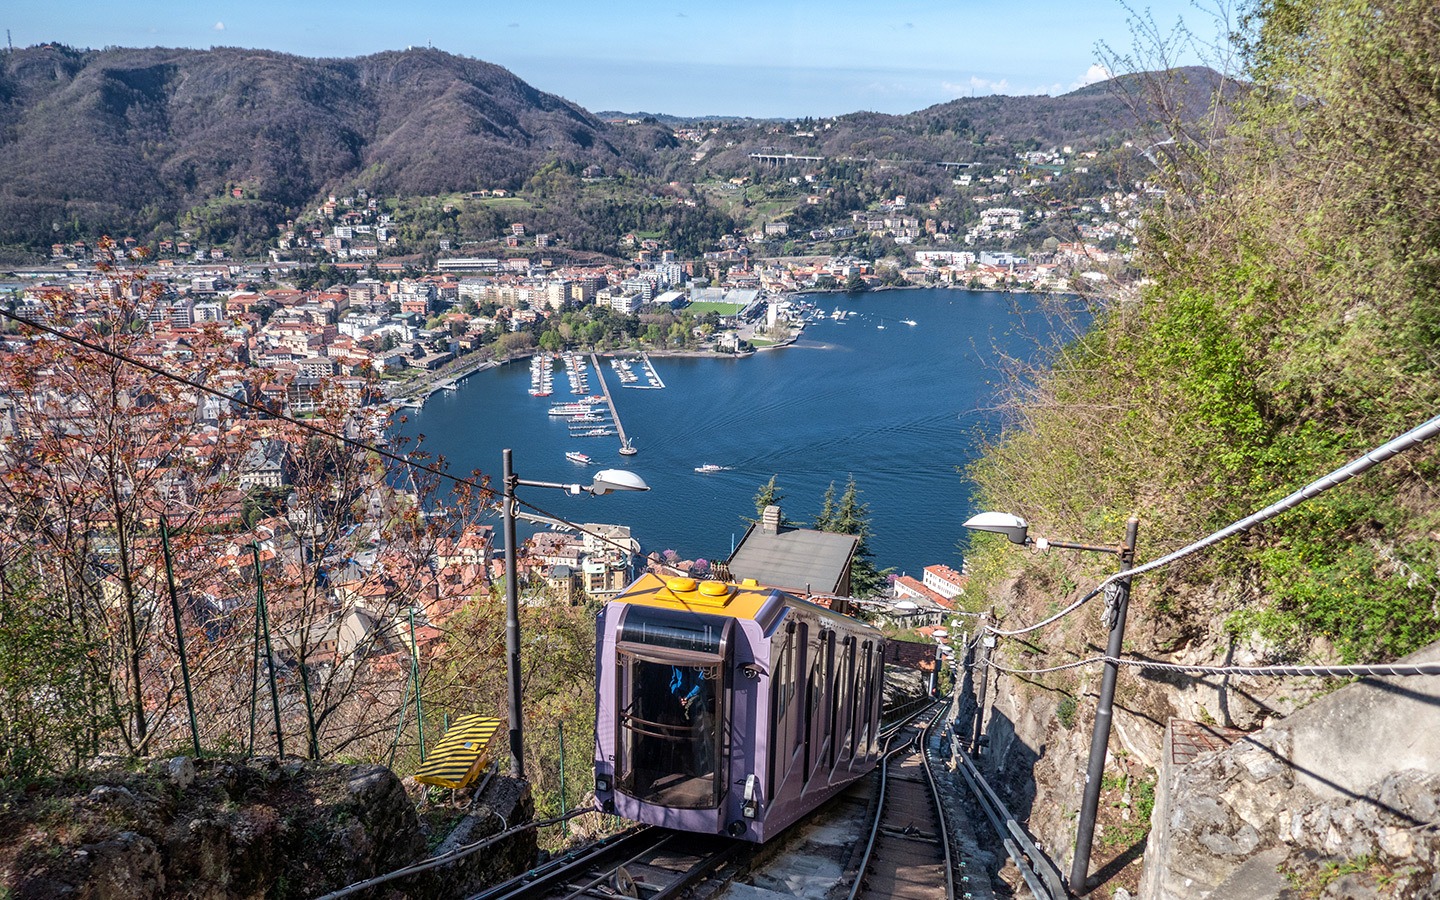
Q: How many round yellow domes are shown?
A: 2